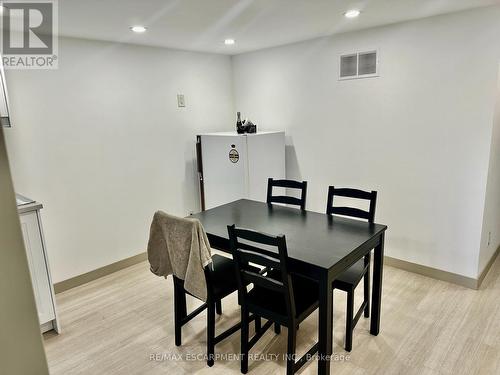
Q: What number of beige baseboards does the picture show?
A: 3